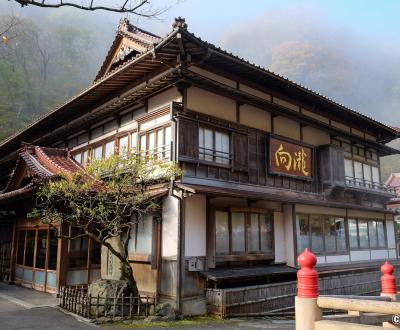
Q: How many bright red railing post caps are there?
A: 2